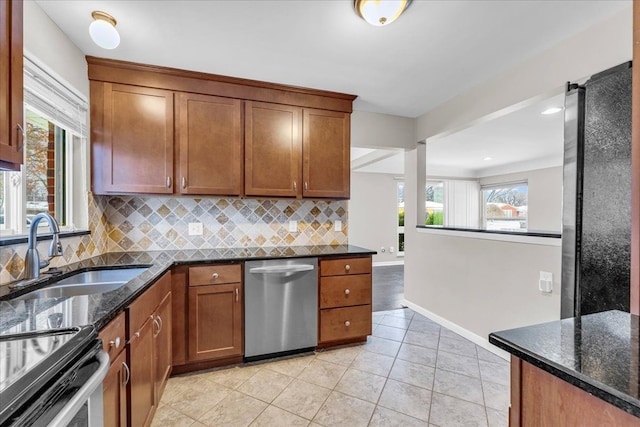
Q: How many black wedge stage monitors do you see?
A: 0